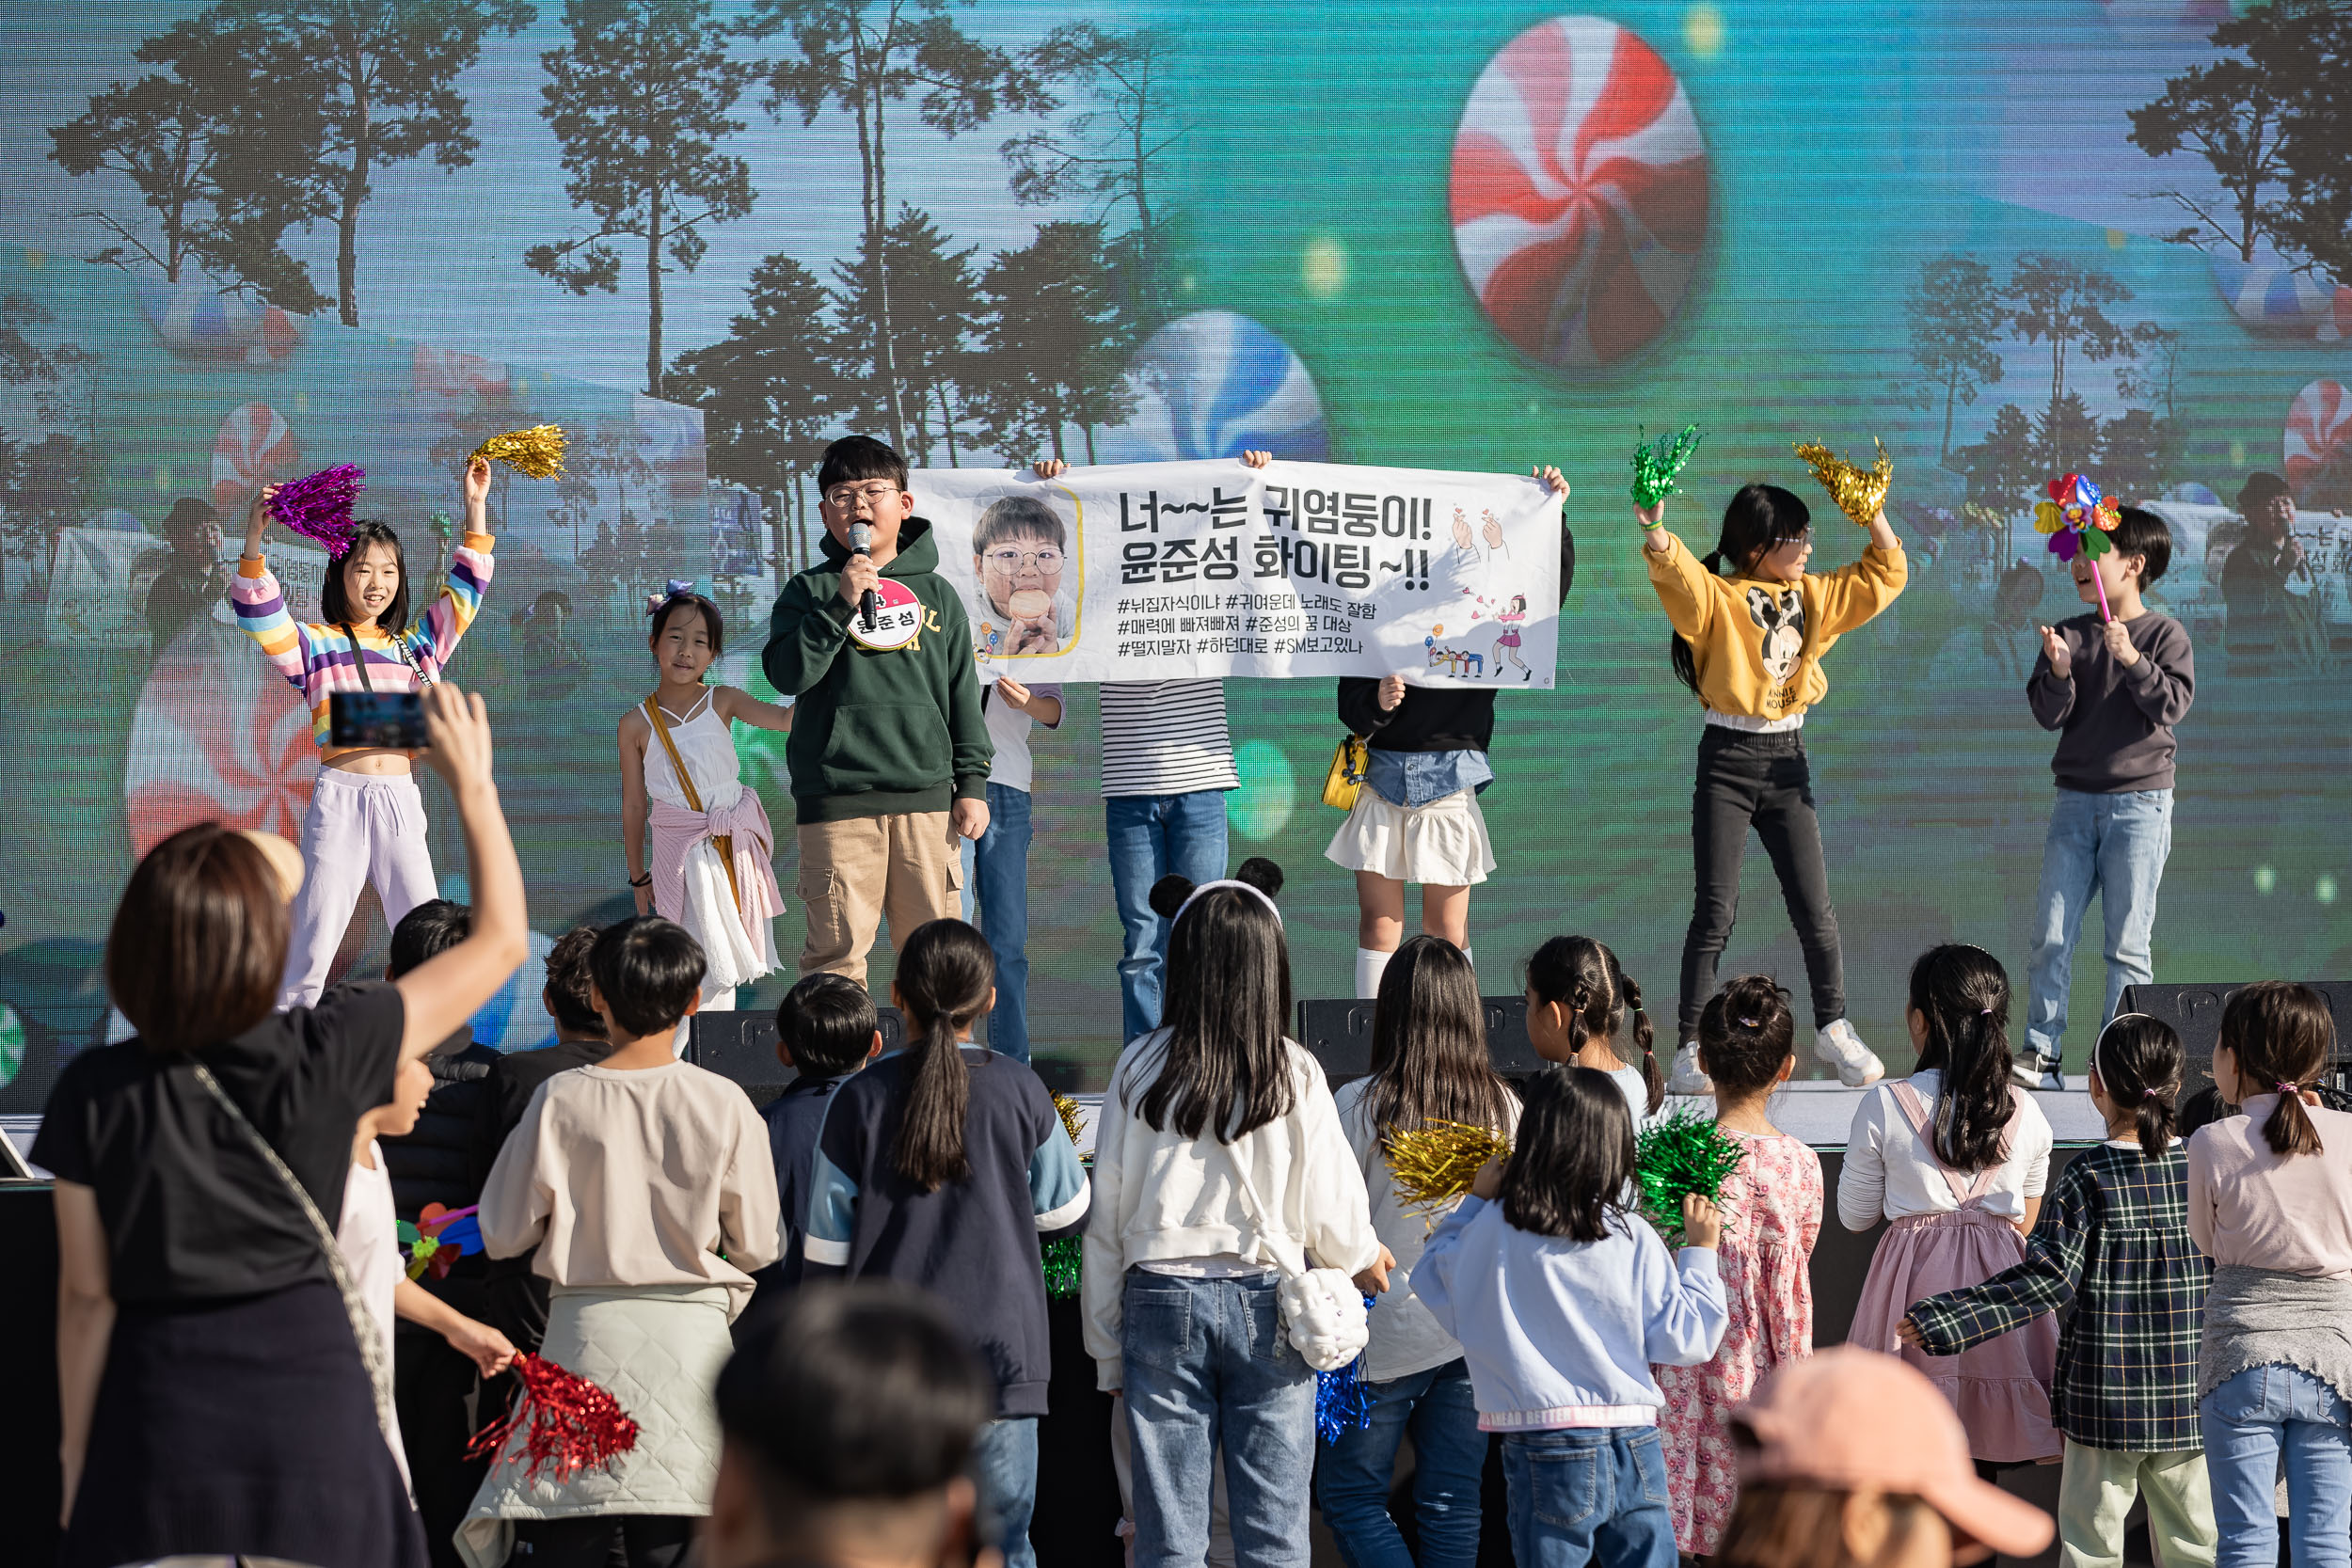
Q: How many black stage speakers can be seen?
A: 3